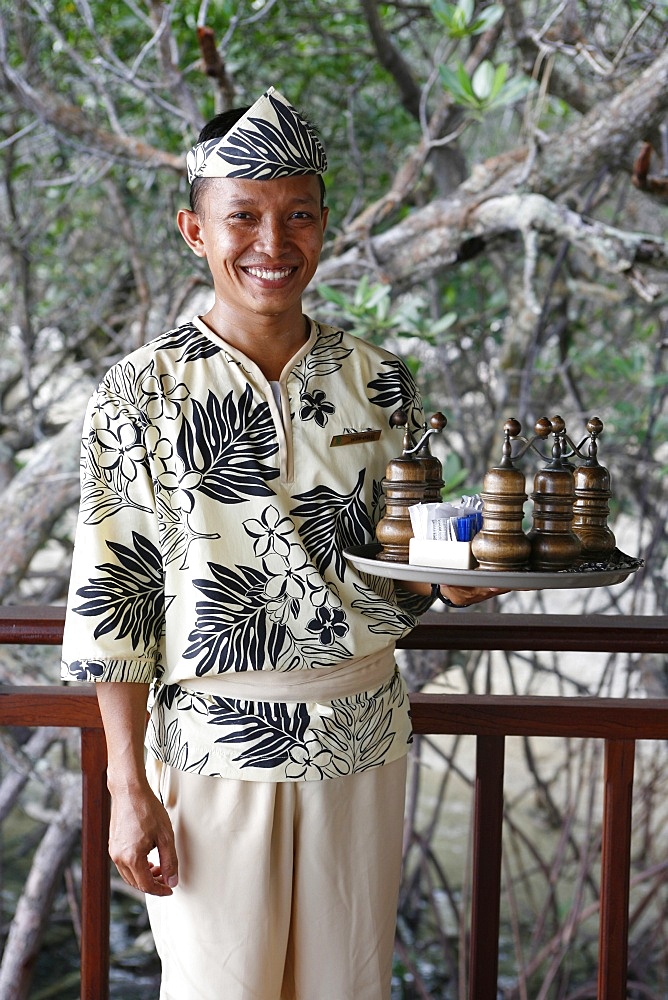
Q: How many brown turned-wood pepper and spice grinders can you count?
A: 6